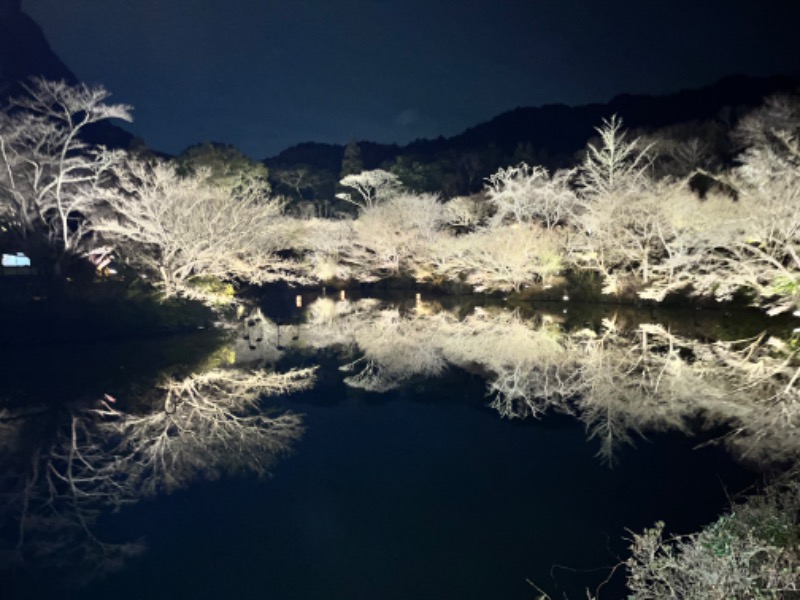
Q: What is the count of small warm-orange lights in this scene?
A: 3